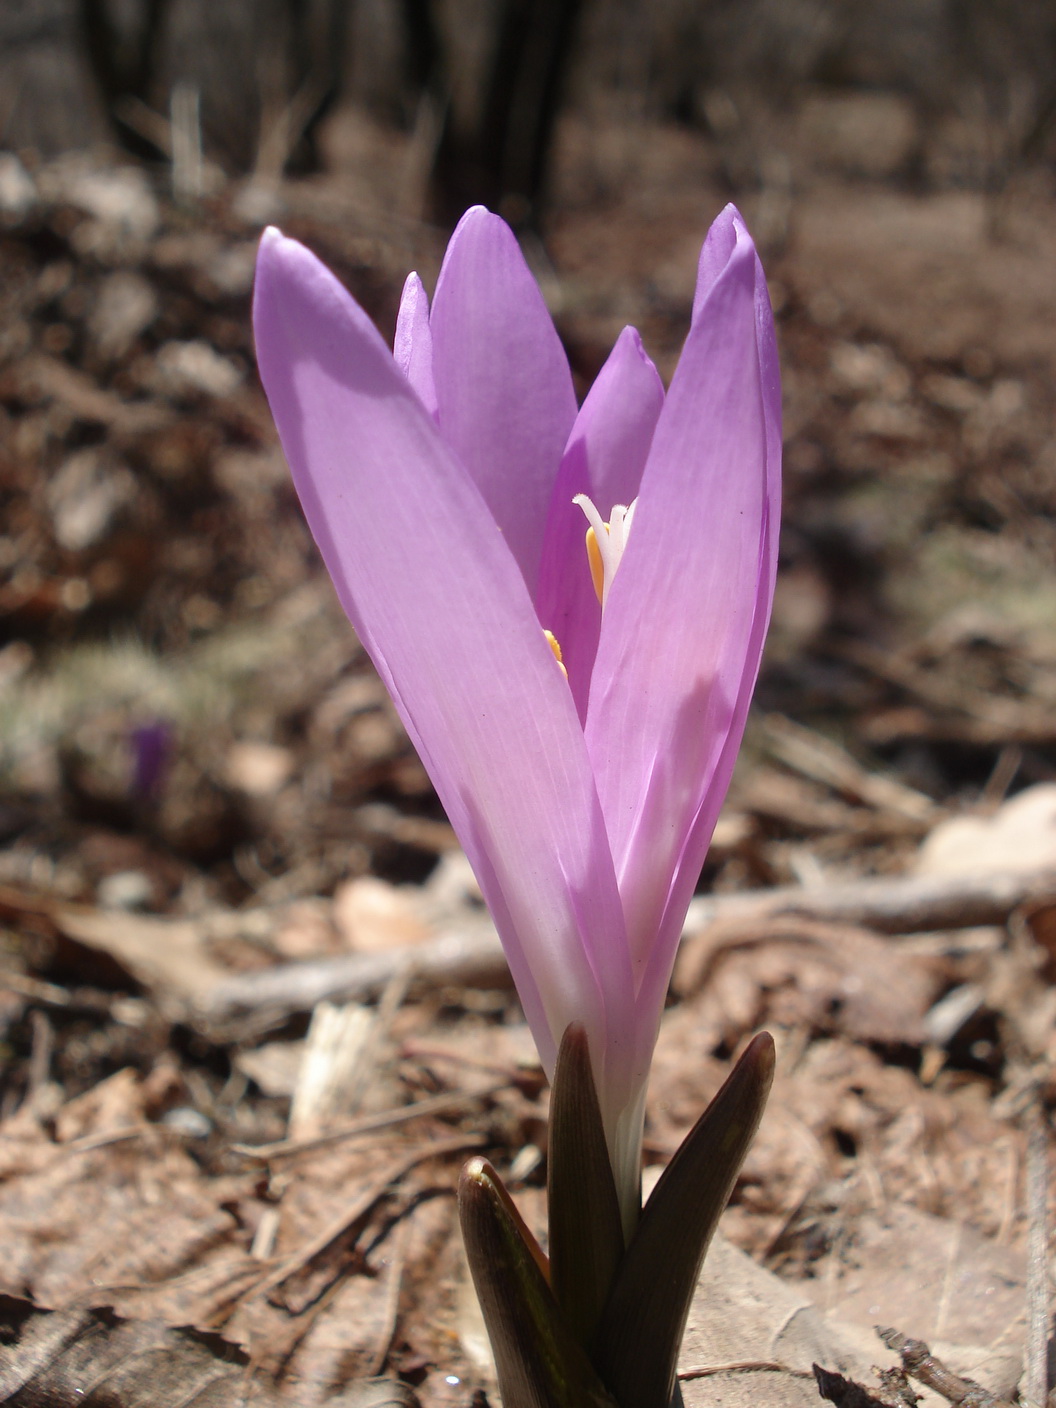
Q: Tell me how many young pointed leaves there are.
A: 3